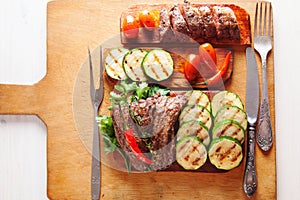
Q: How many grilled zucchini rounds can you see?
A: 11